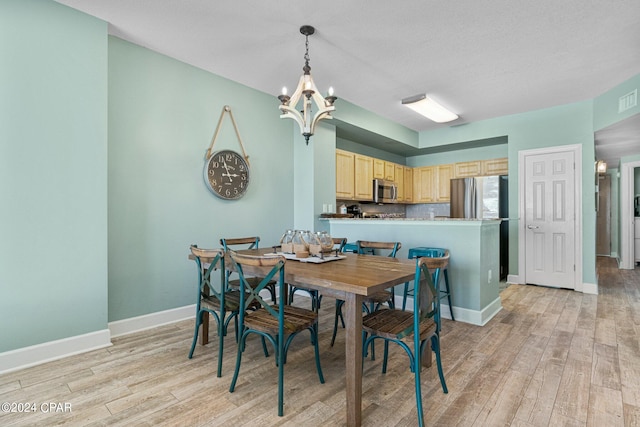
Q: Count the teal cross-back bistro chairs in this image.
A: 6